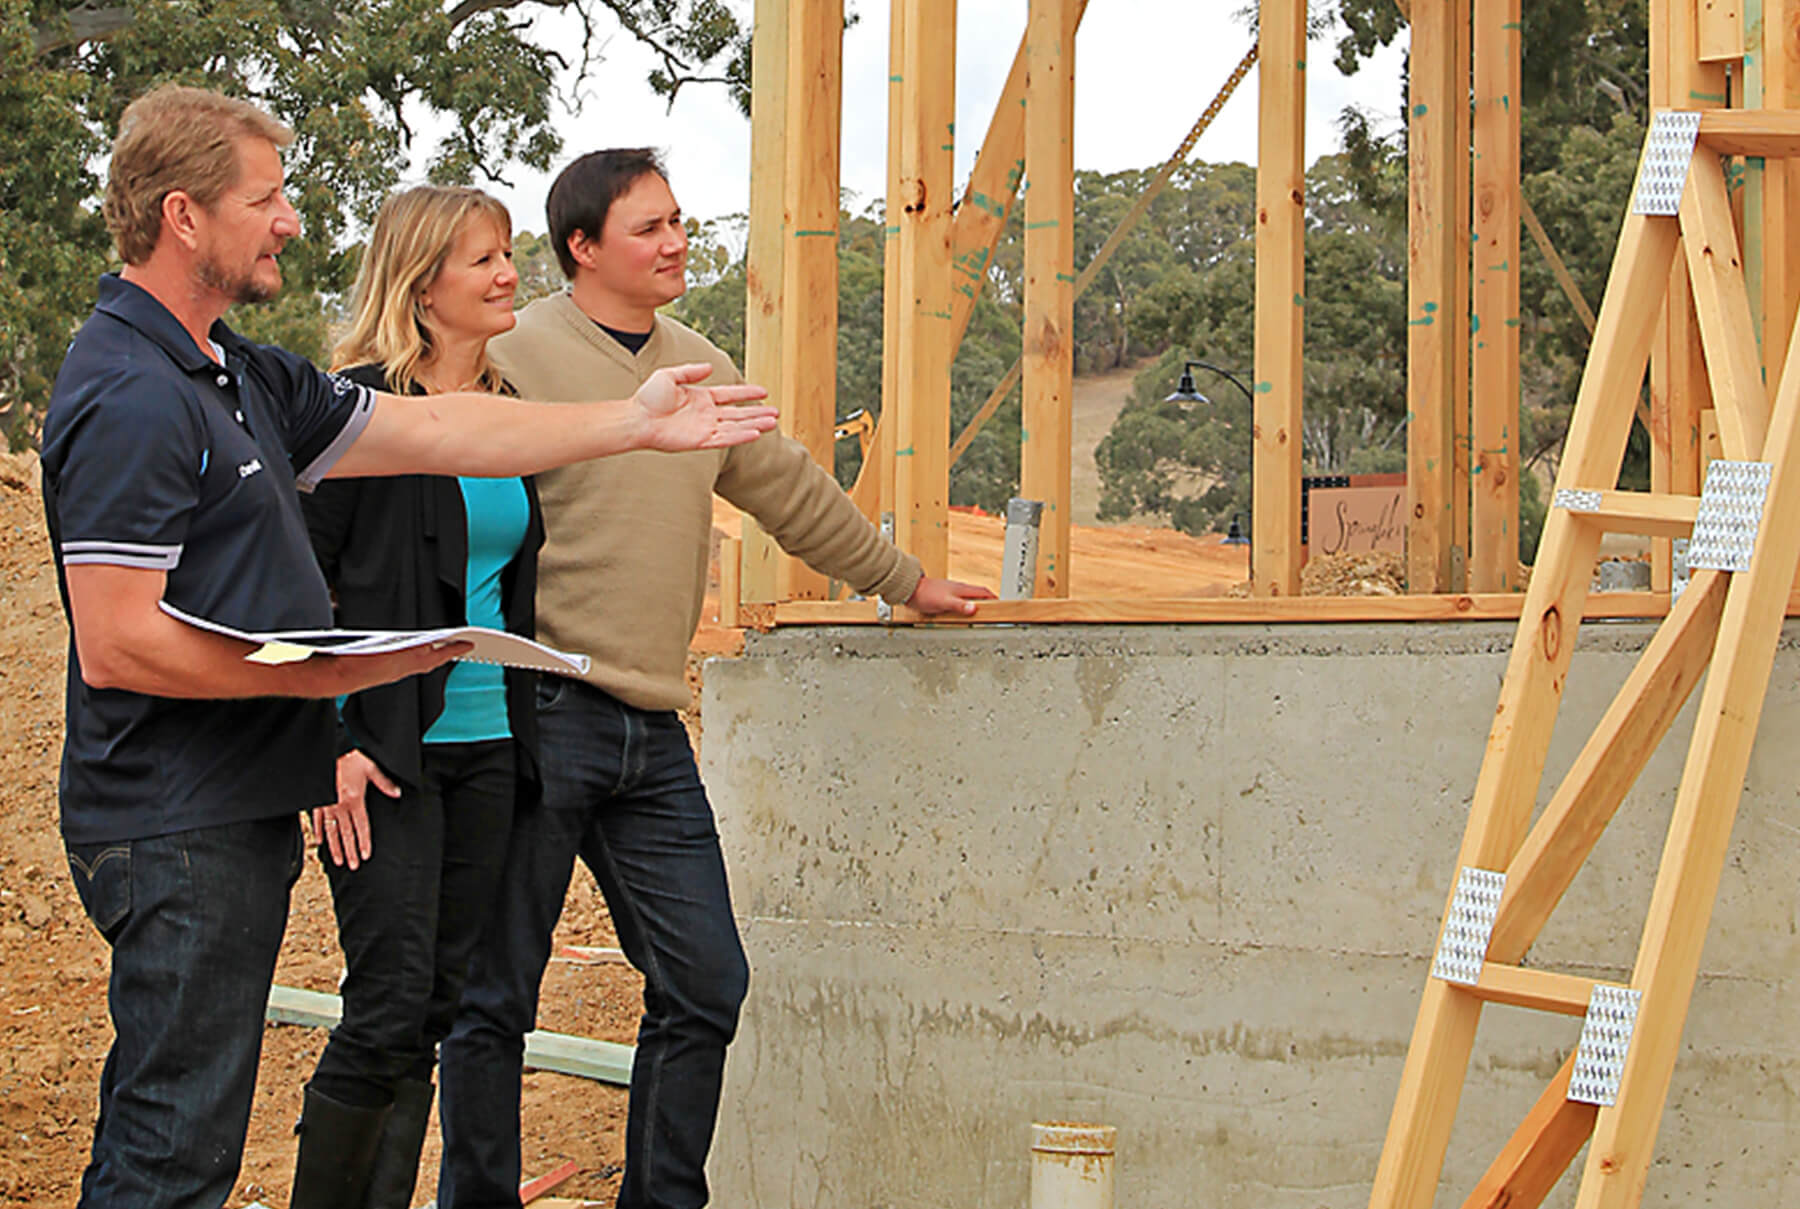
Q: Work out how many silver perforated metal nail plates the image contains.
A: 5